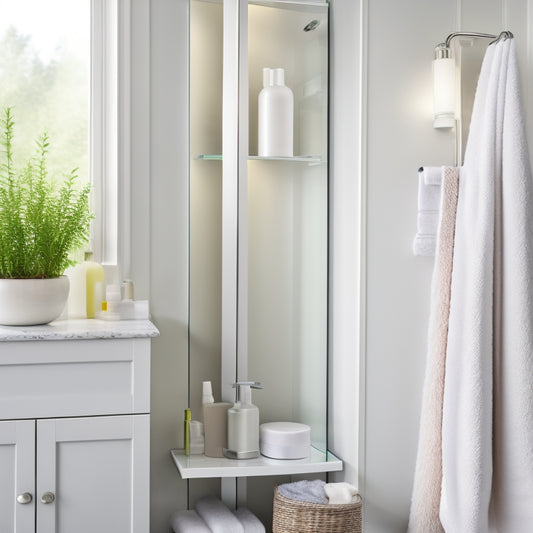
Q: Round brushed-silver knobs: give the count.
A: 2